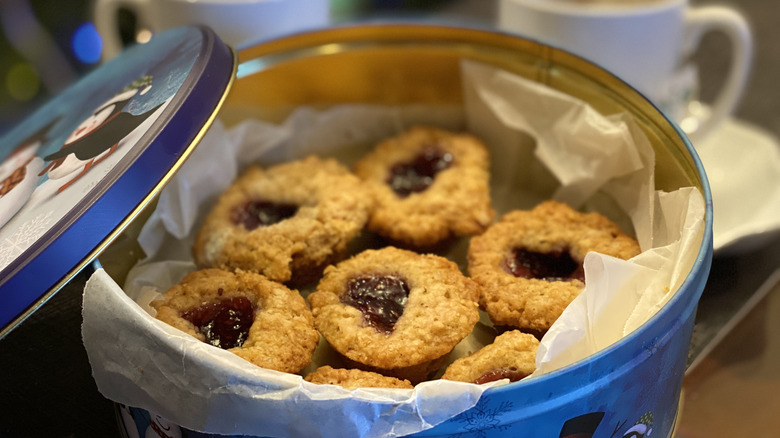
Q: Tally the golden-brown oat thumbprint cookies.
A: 7